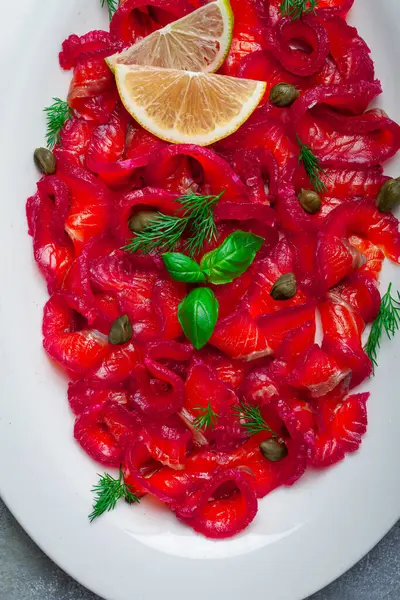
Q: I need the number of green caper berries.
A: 8